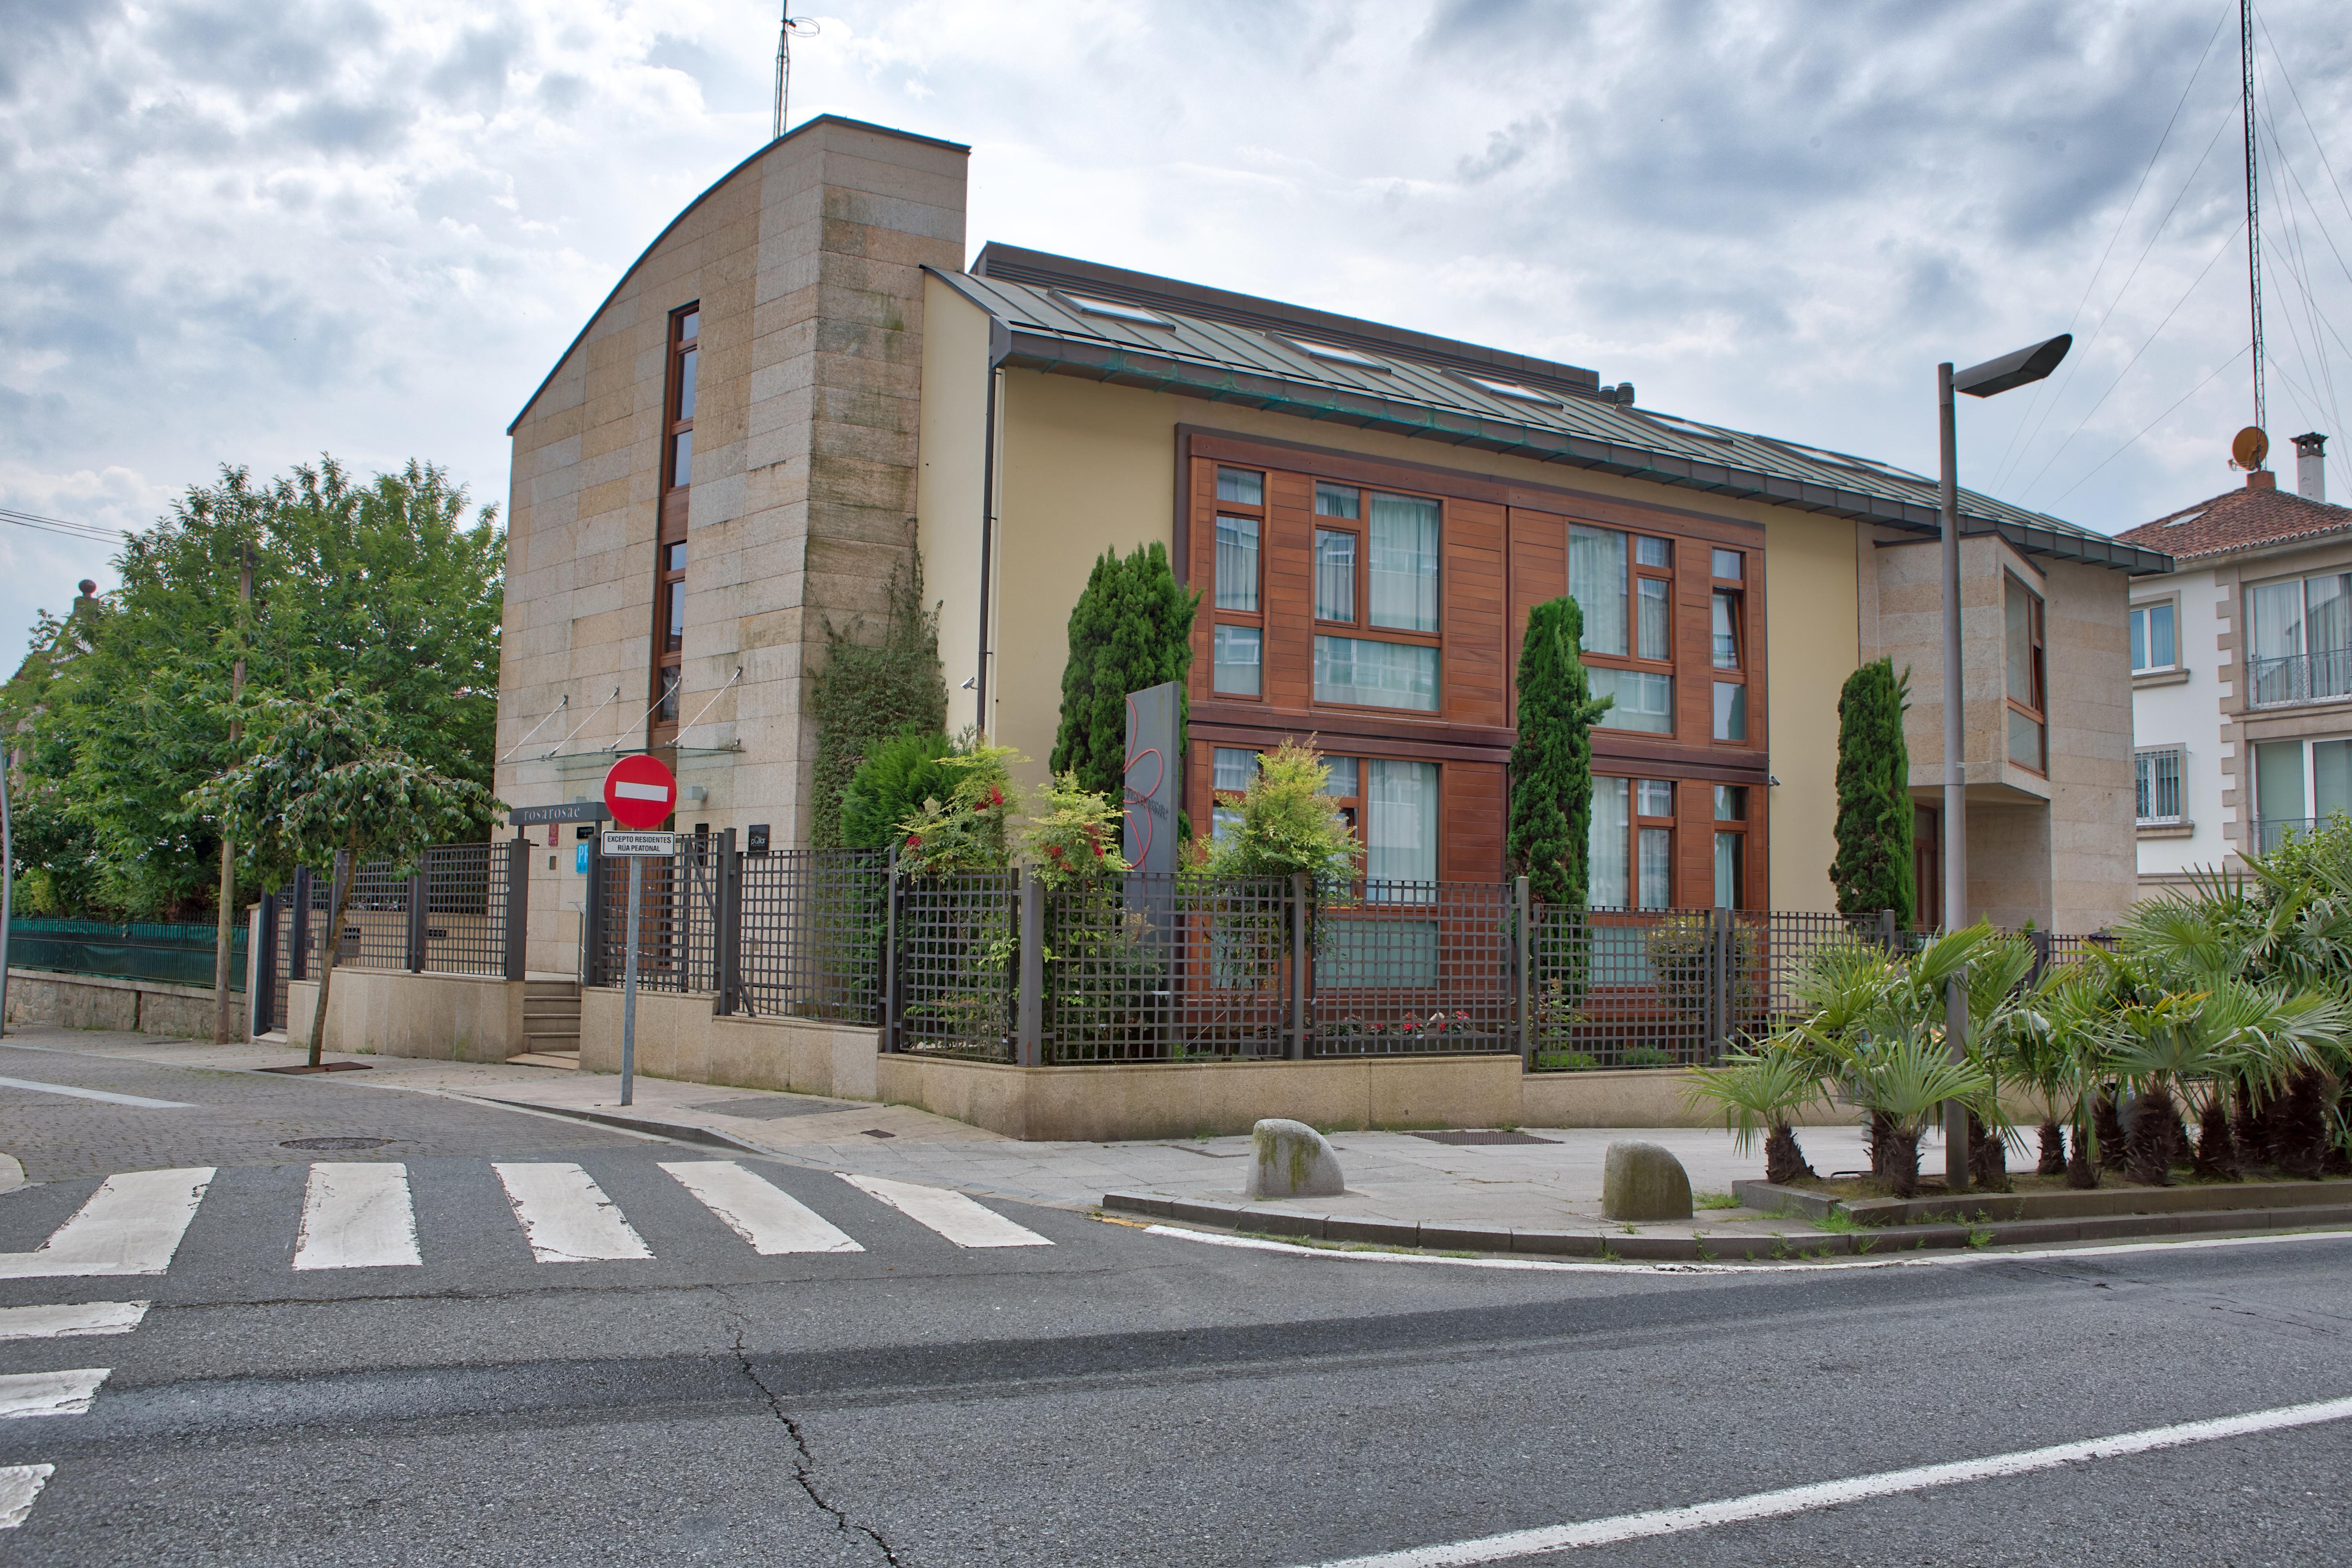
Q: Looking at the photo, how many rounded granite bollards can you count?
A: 2